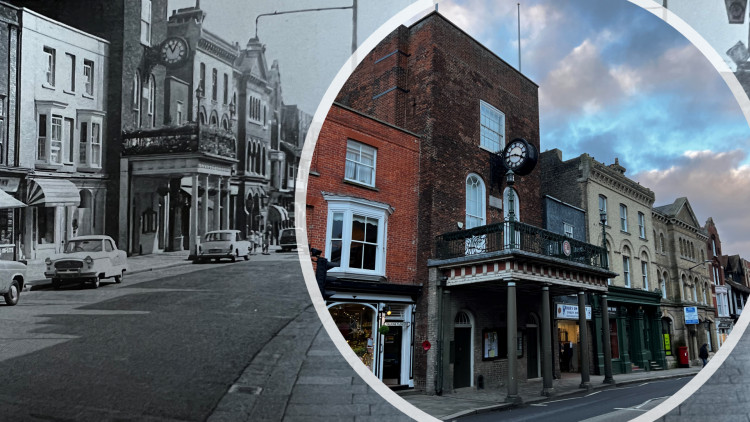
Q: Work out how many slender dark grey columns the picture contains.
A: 4